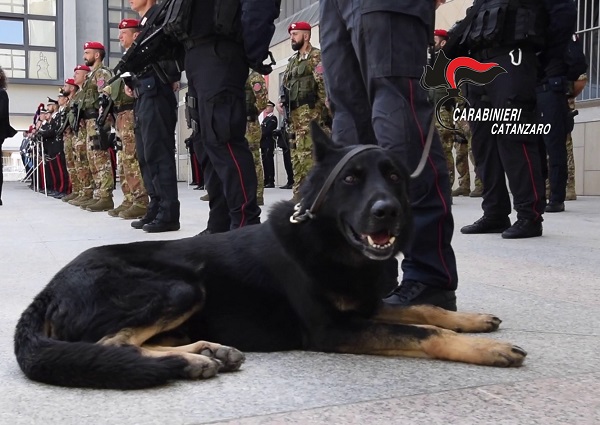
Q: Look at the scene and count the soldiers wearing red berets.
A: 6